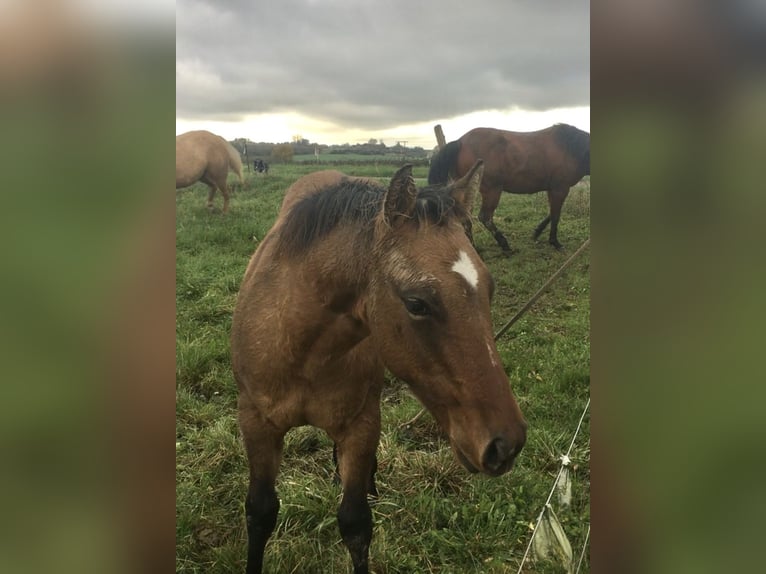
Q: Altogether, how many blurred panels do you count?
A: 2